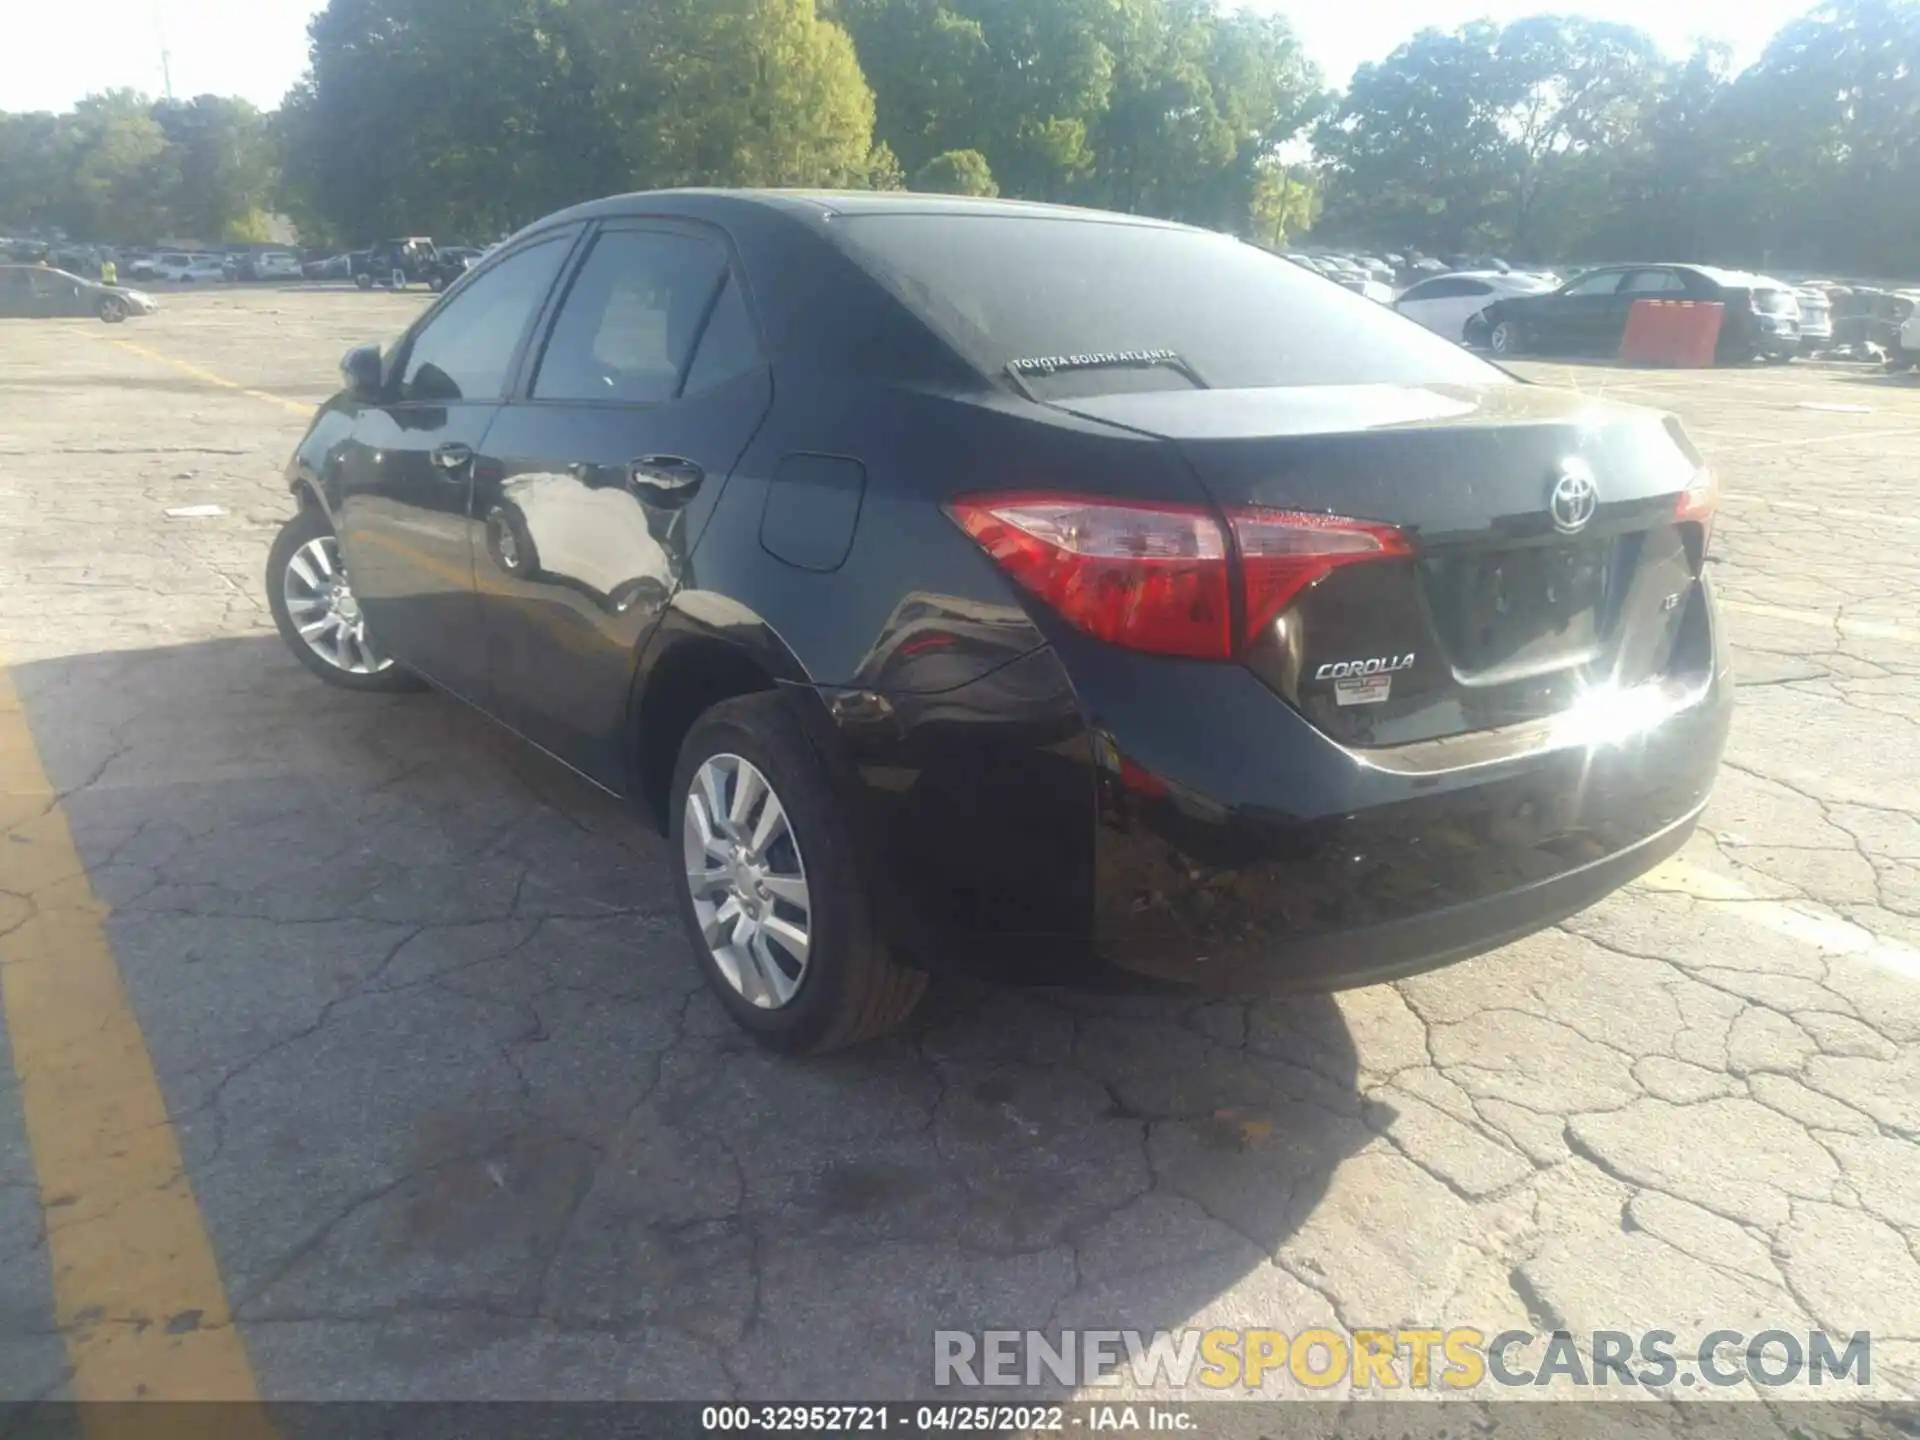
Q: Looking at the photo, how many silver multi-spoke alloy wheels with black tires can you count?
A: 2